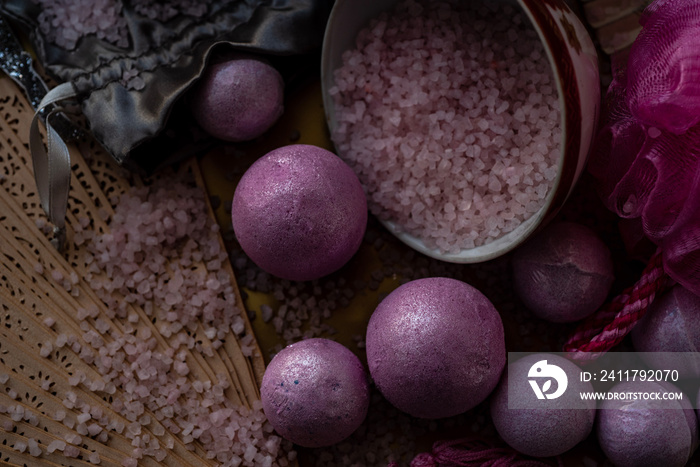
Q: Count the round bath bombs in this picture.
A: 8